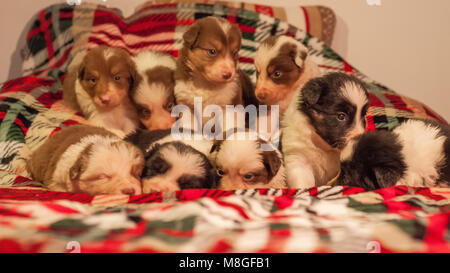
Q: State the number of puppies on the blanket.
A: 9